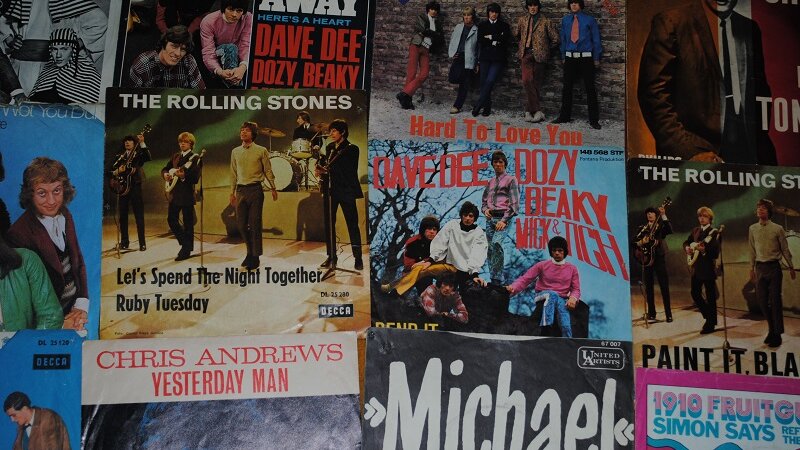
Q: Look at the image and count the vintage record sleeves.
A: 12